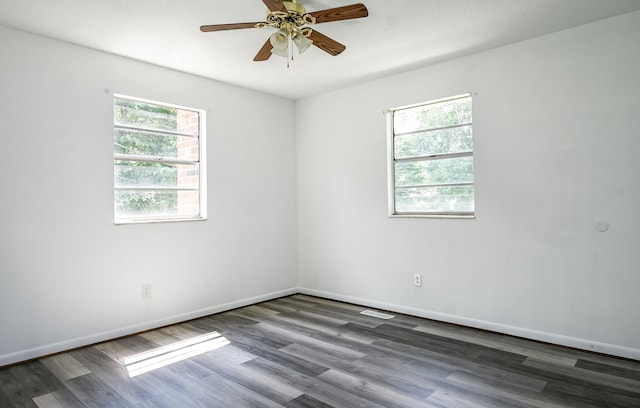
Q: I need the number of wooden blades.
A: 5